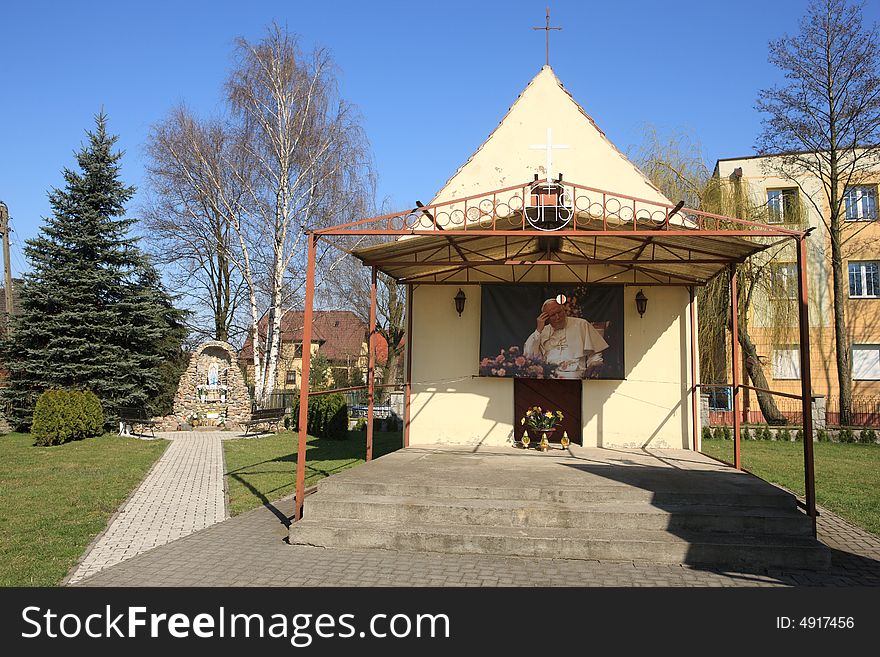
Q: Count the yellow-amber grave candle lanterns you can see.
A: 3